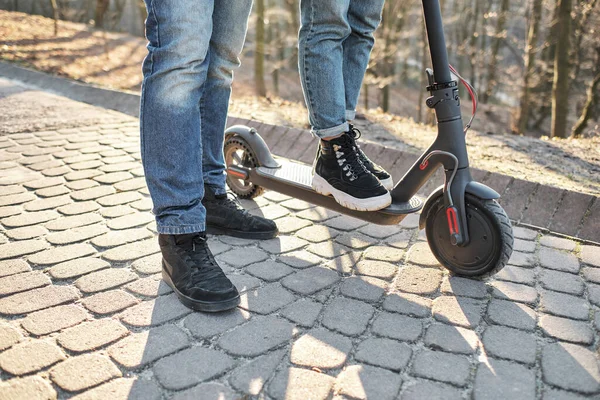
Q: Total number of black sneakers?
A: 4